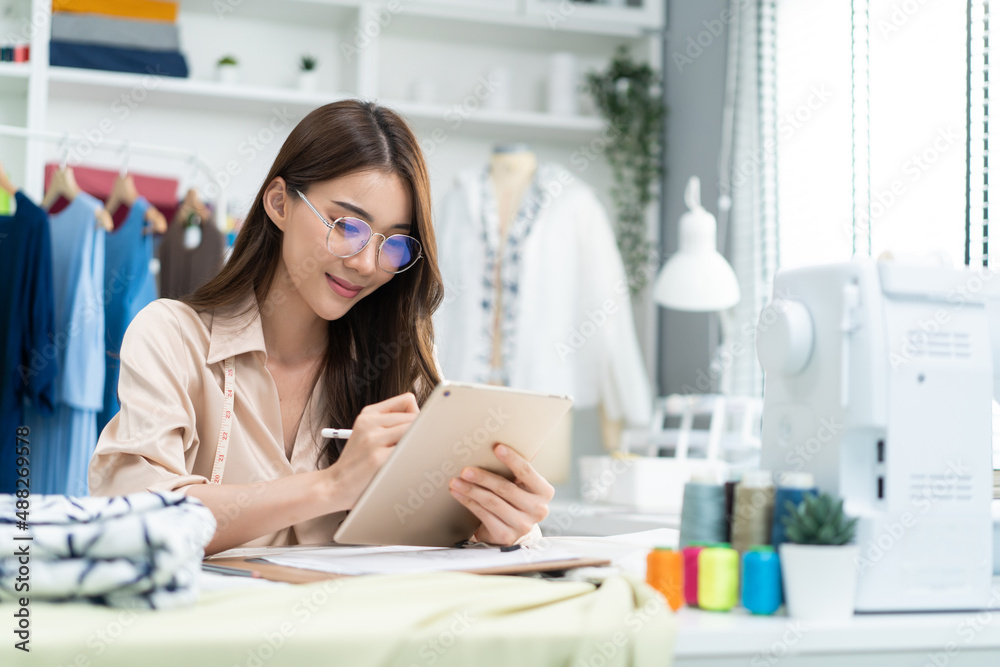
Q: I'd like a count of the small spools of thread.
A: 4